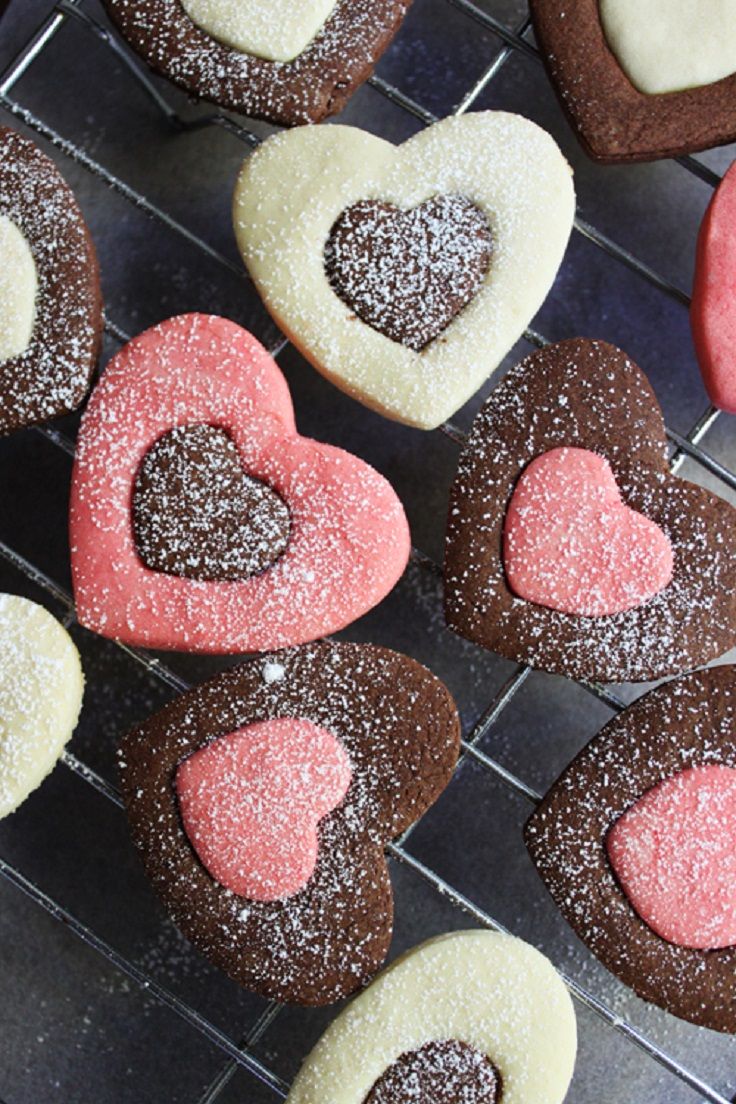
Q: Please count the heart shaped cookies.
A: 11